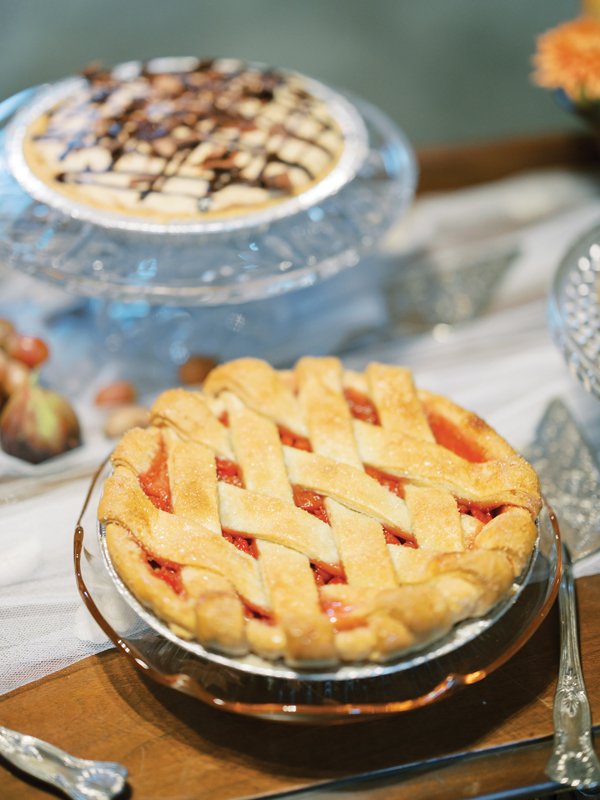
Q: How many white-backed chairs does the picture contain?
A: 0